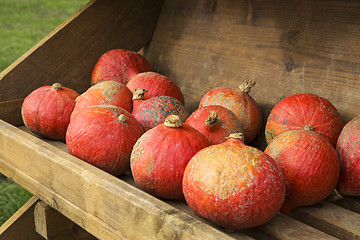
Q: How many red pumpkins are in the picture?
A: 13